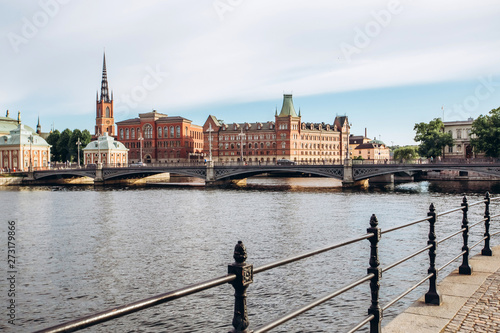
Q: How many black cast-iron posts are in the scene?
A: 5